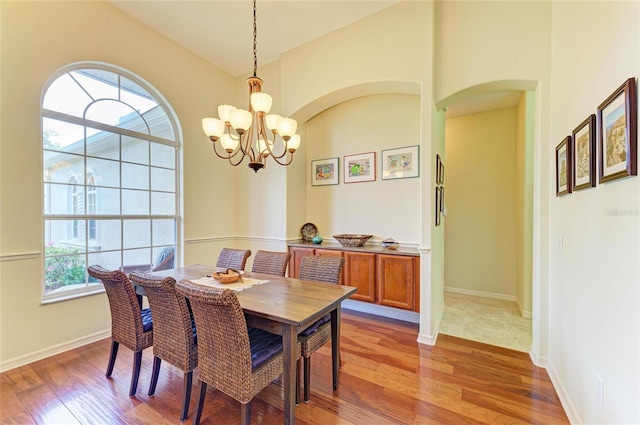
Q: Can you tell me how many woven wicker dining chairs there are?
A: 6